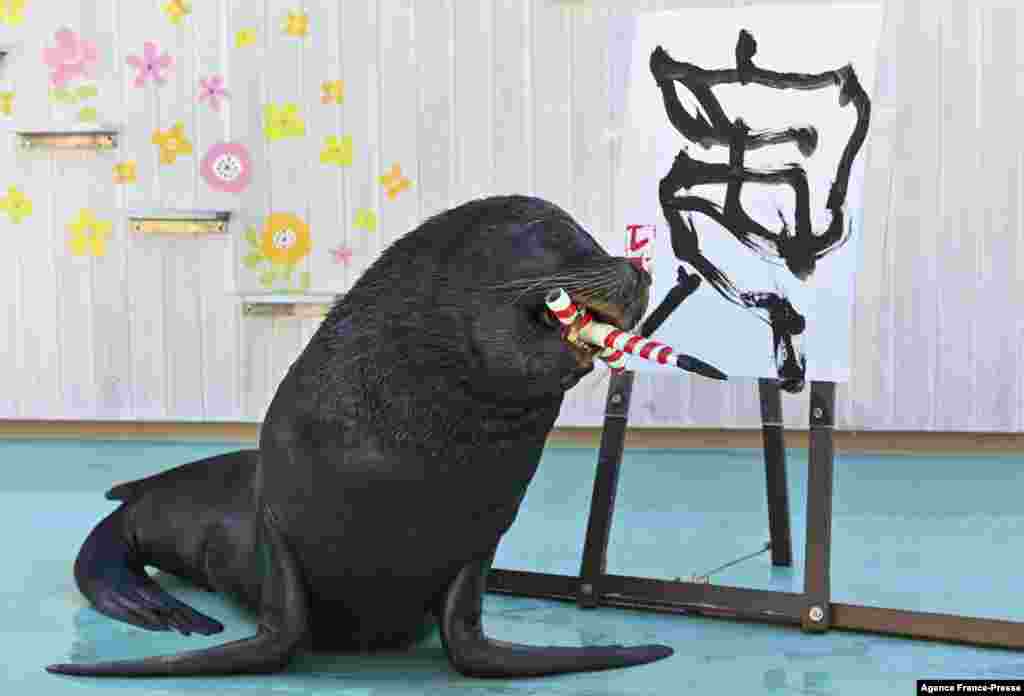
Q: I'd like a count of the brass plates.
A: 3